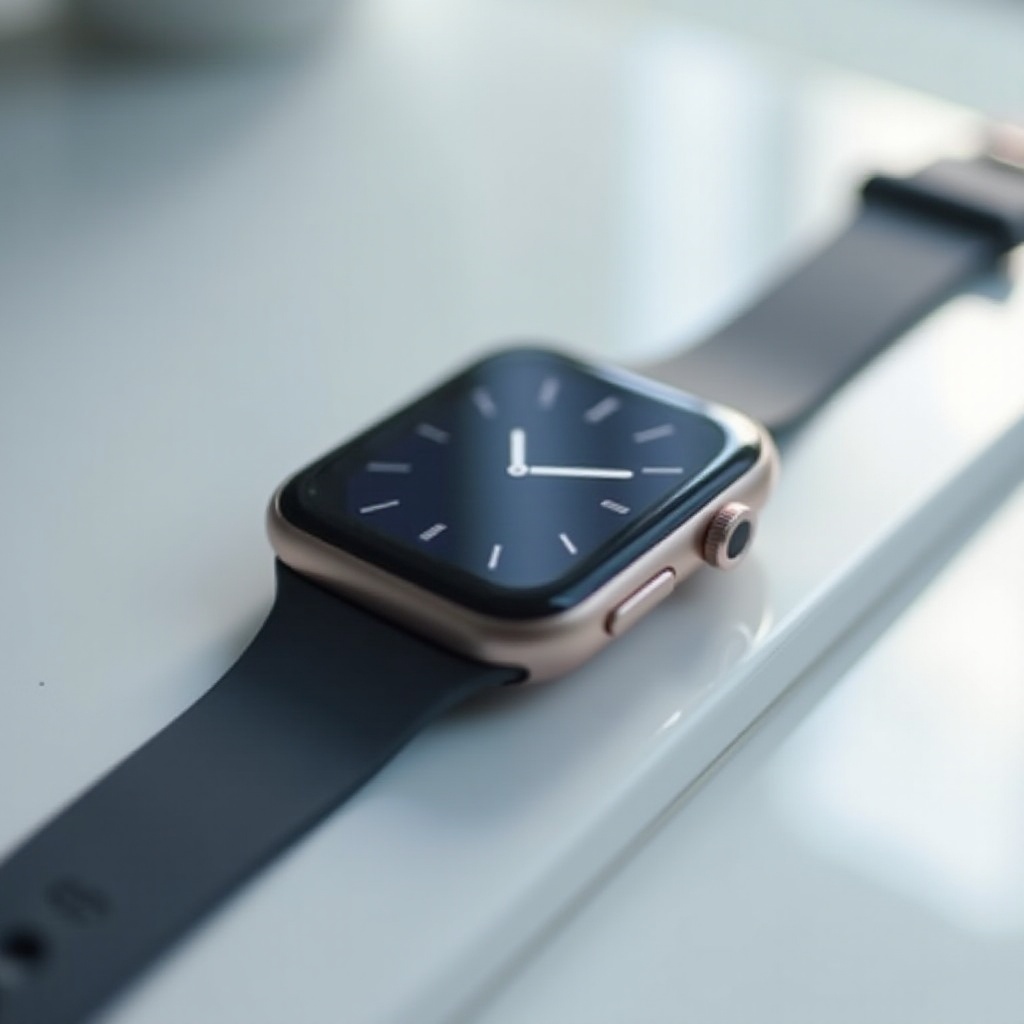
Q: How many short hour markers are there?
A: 12